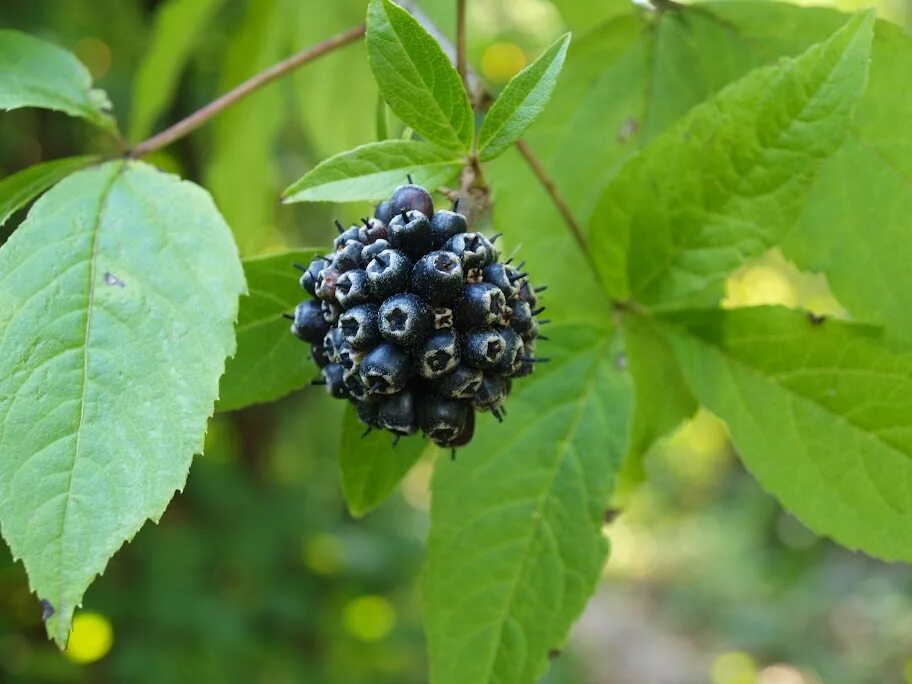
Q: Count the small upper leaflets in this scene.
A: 3